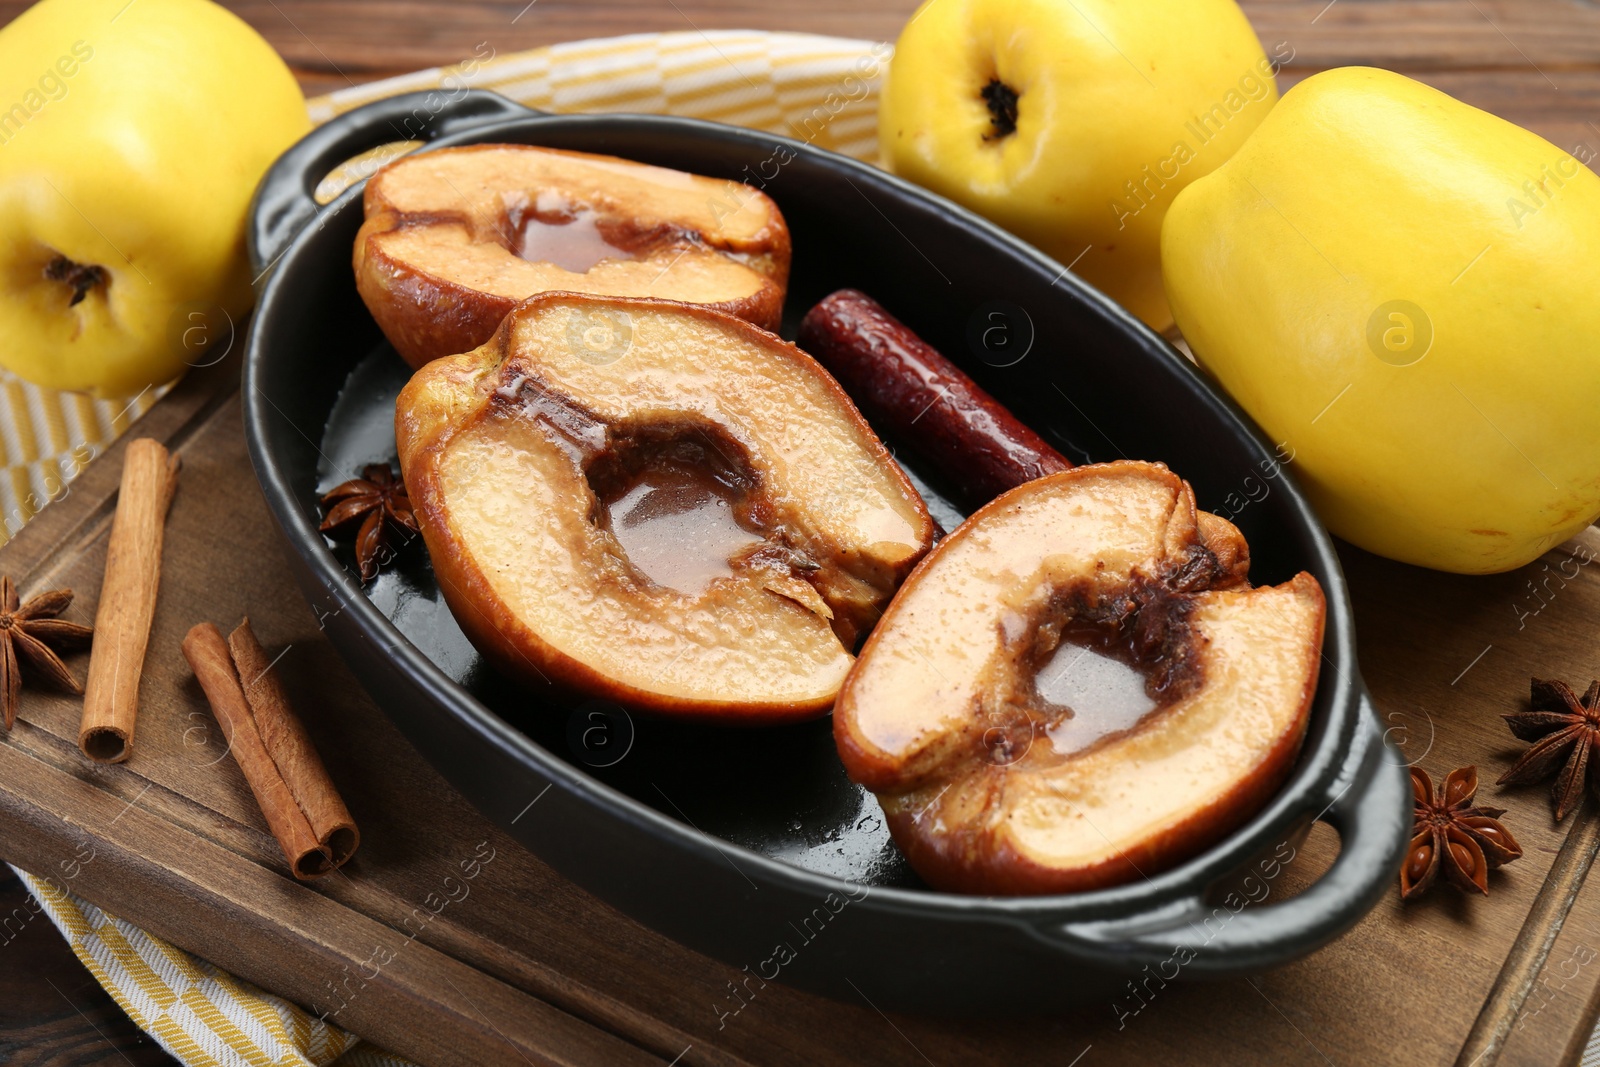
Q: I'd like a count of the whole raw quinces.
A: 3